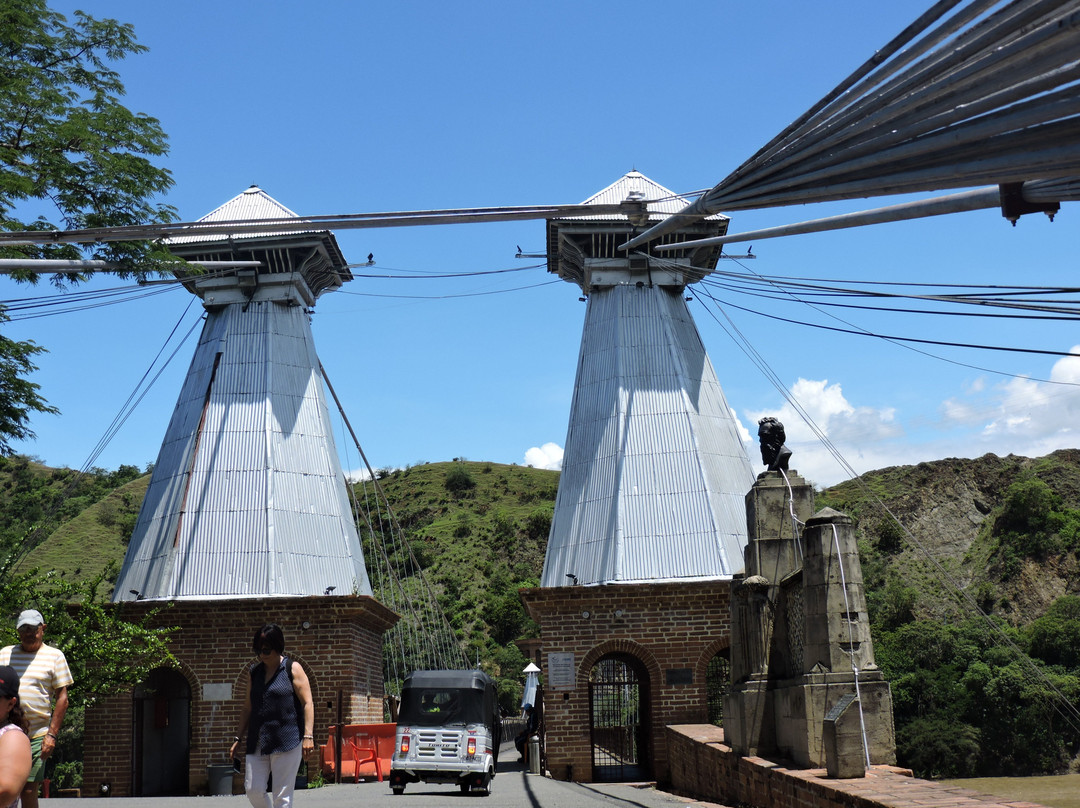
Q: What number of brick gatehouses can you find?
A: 2